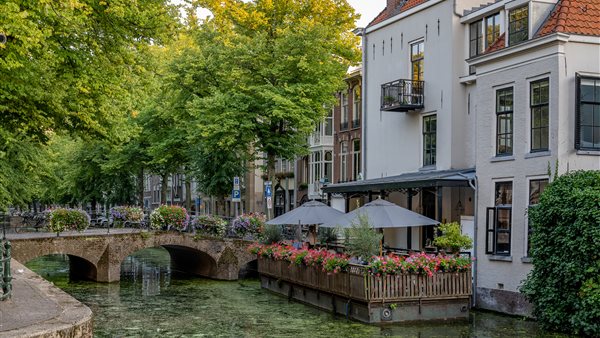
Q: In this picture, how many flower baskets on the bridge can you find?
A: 5